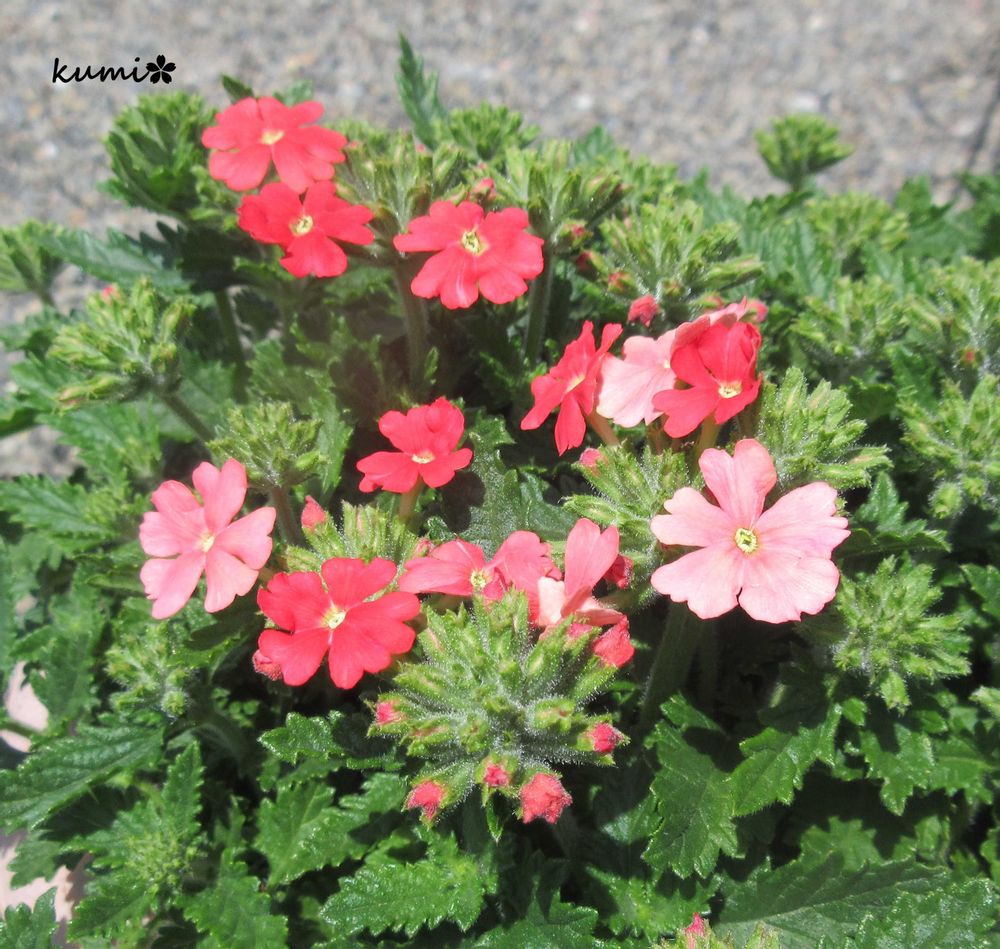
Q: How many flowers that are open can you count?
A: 12